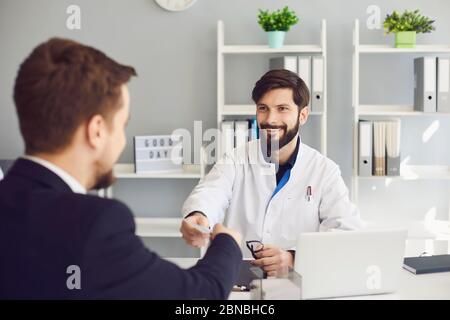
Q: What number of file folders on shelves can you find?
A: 11